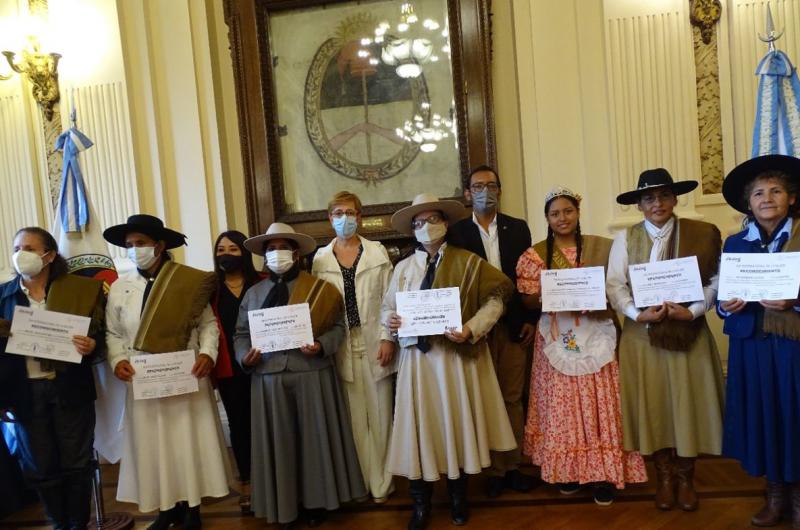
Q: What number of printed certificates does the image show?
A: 7